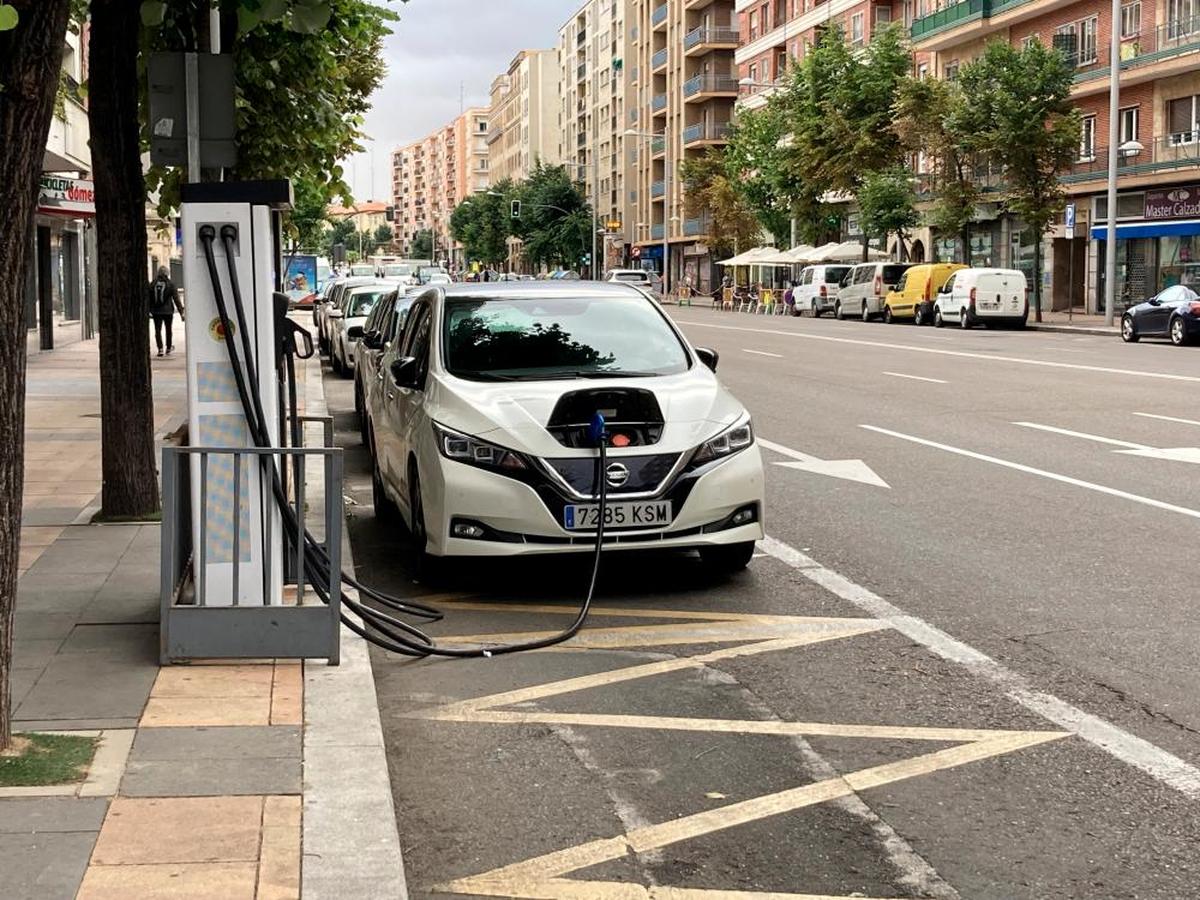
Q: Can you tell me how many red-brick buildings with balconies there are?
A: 2